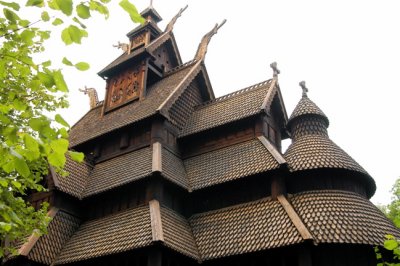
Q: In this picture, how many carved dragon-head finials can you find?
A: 4